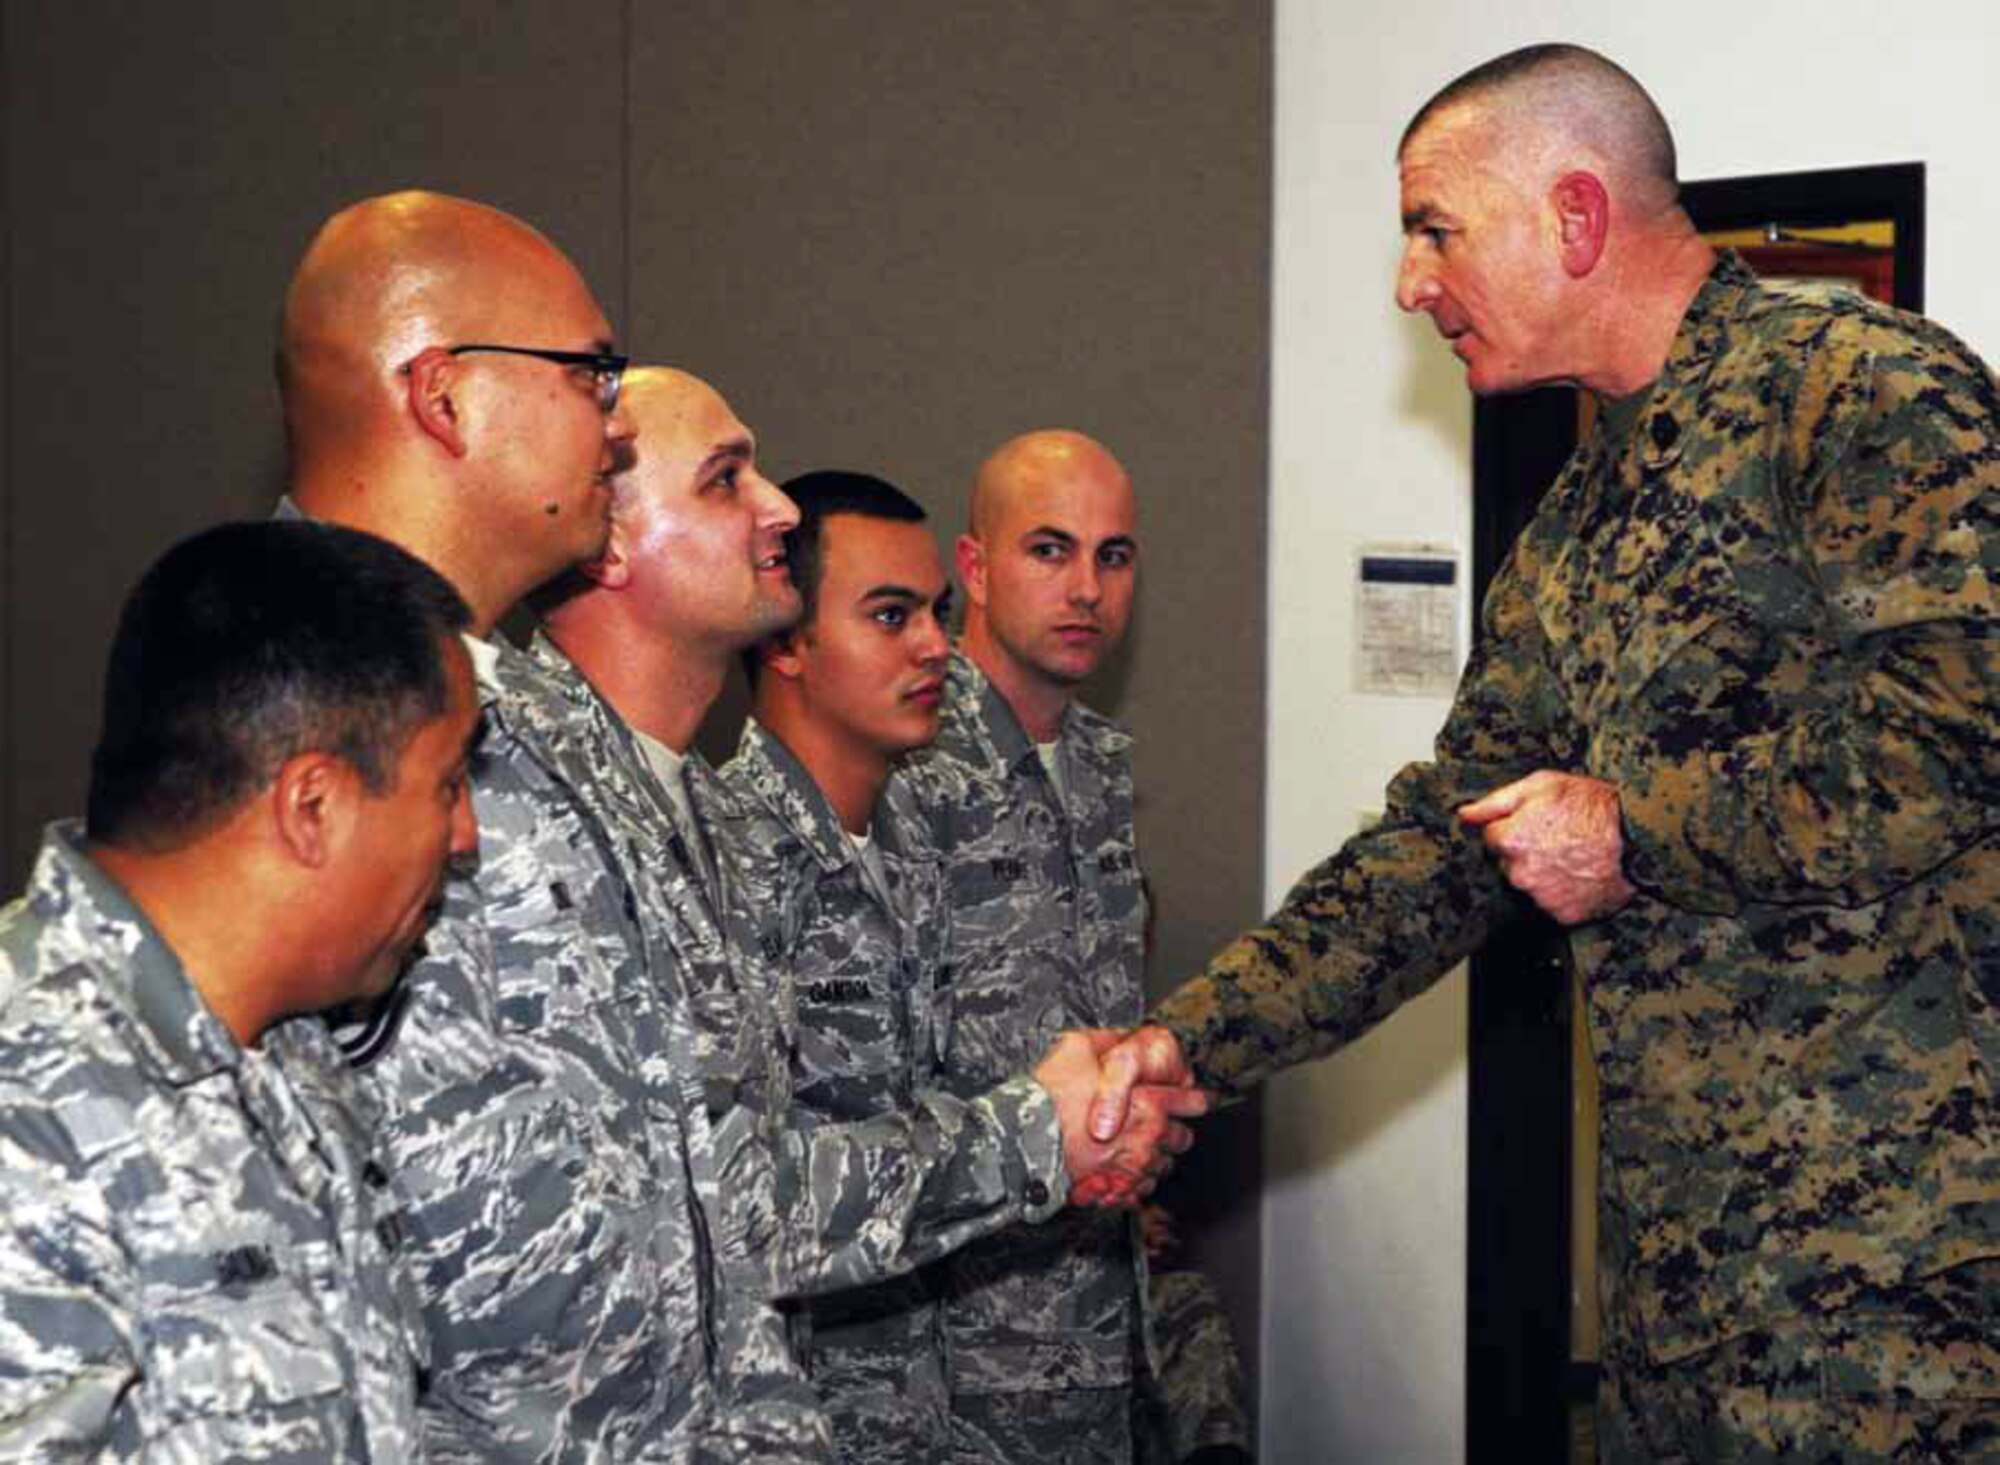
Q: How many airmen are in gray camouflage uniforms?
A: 5